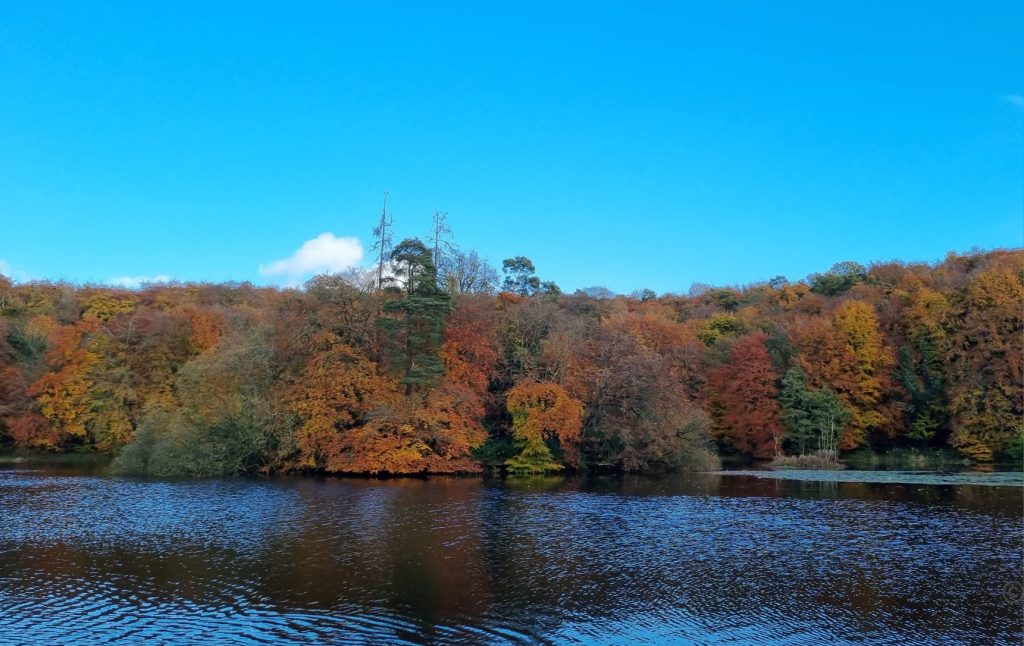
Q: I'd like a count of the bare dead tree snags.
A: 2